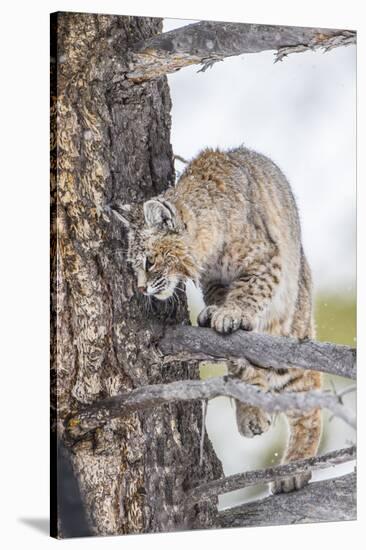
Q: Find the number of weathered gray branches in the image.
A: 5